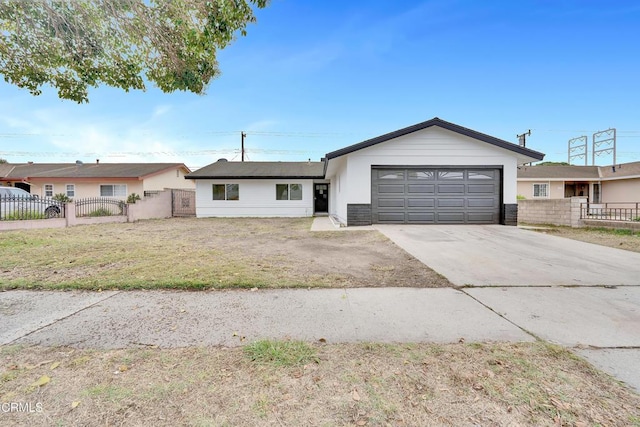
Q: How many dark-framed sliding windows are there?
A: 2